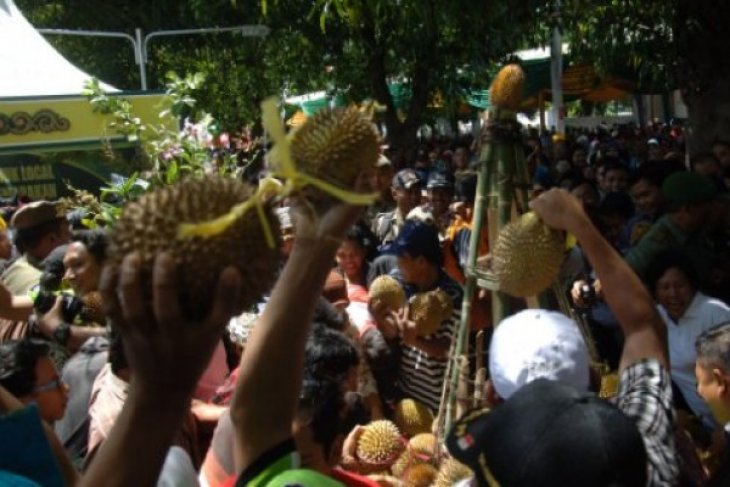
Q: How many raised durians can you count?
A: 3